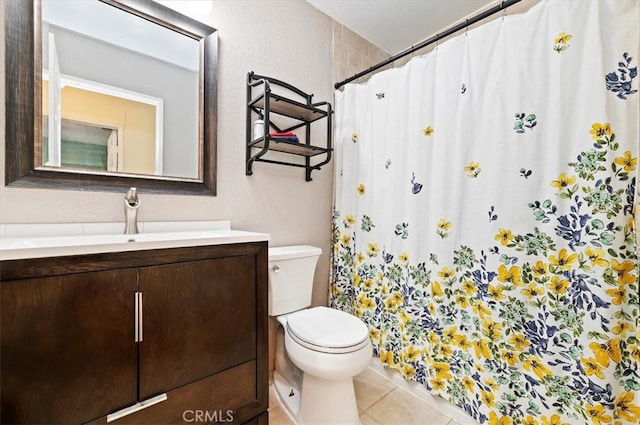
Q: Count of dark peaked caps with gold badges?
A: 0